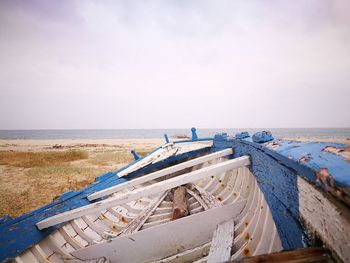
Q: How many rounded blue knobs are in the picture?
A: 3